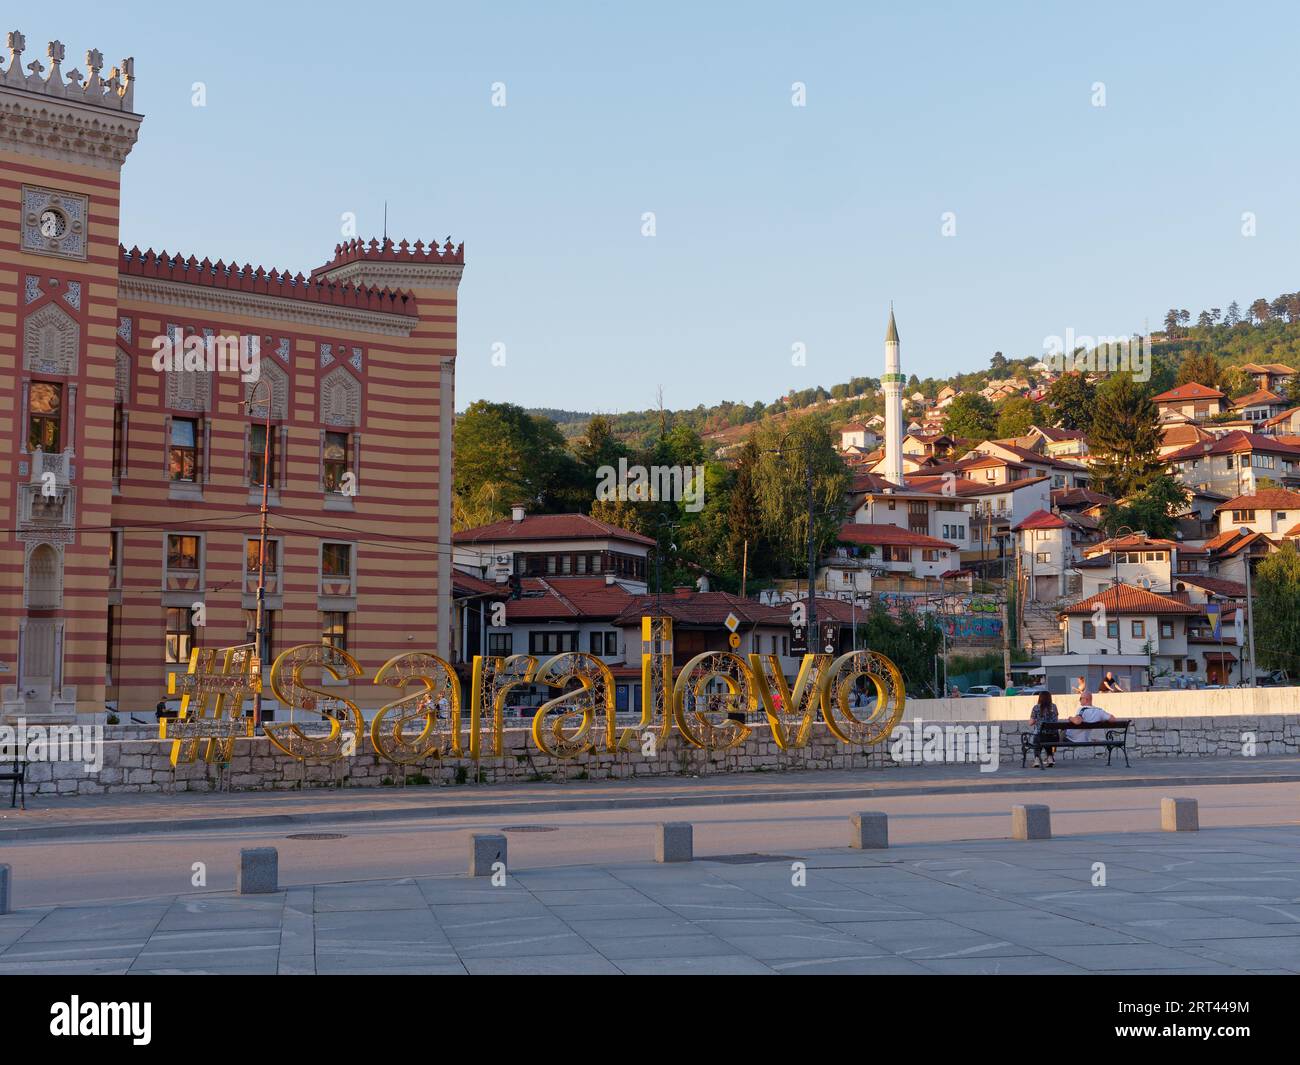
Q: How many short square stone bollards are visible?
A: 7